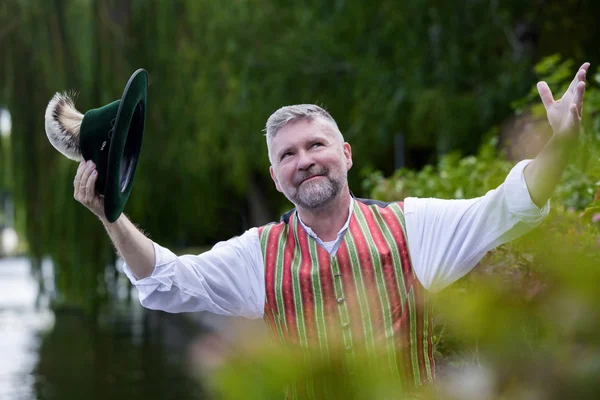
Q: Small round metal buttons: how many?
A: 3